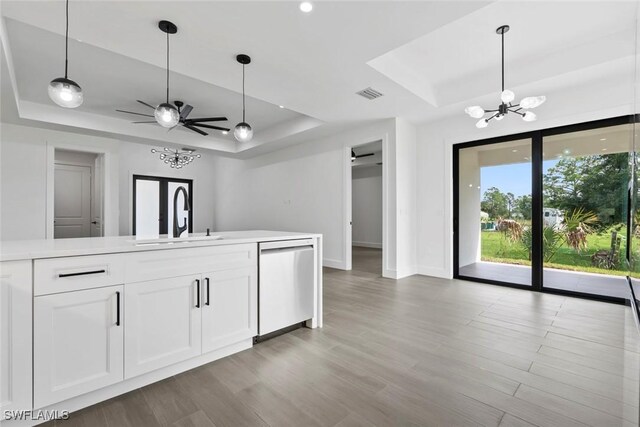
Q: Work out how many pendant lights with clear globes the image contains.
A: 3